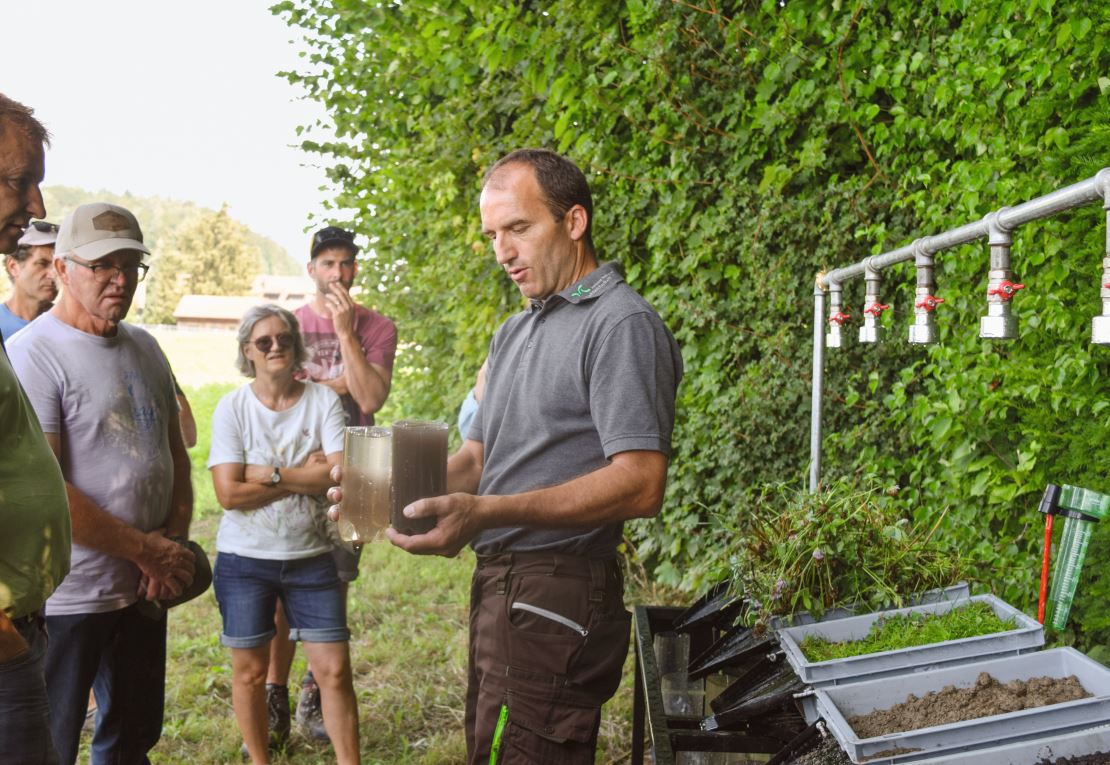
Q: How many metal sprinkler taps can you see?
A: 5